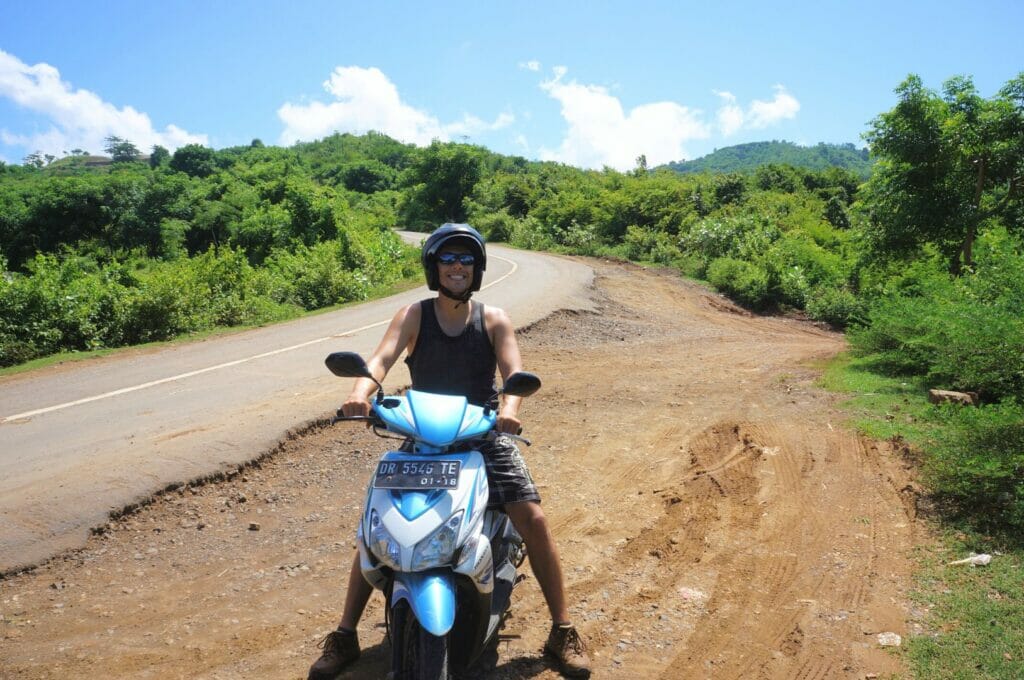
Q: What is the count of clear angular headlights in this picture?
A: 2